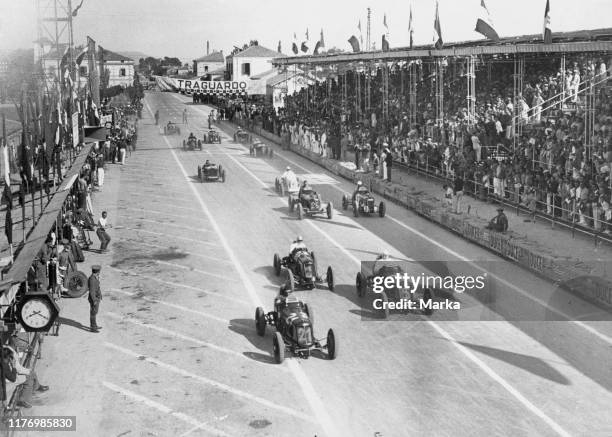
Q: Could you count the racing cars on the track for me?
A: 12